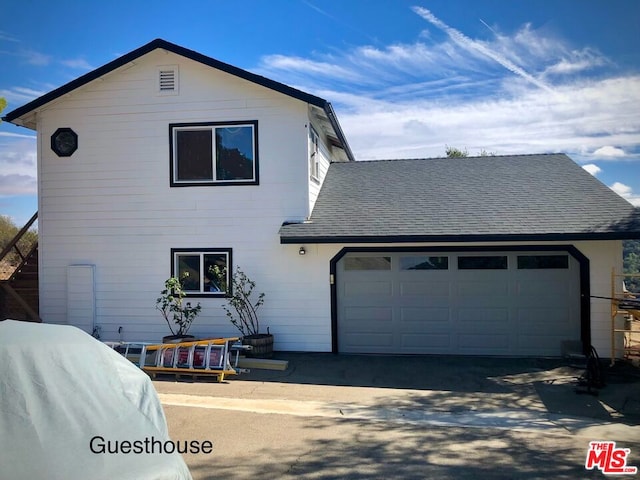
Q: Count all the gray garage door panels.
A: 12